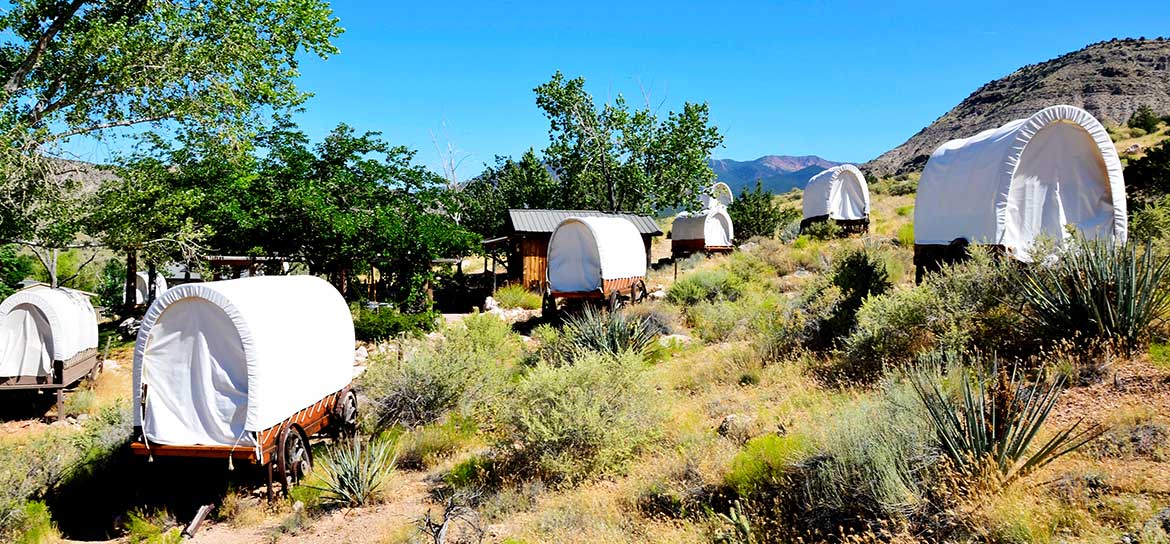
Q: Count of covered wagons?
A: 8